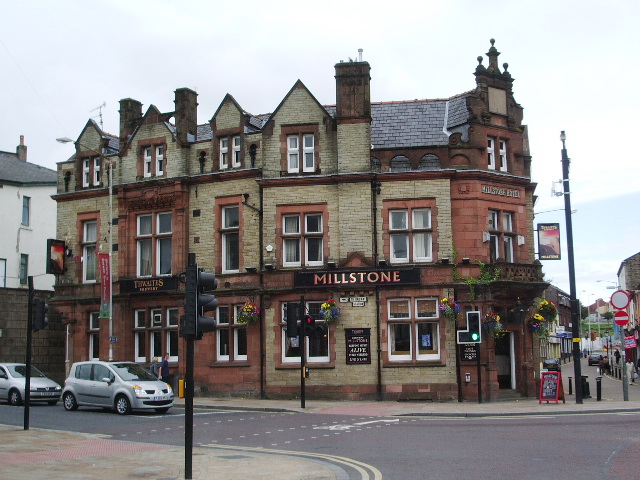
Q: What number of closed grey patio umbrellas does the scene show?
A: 0